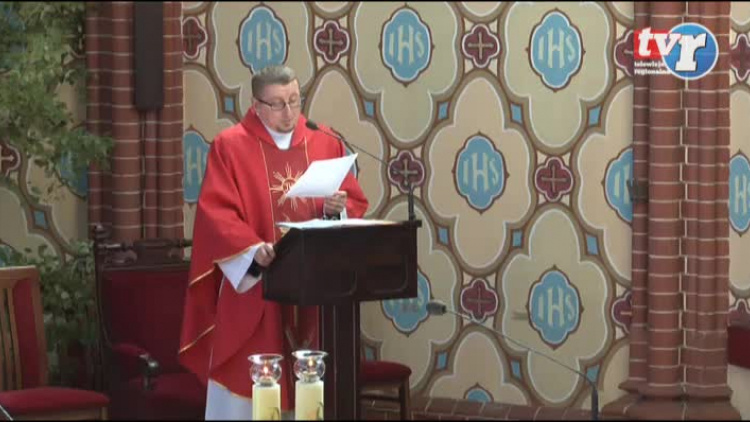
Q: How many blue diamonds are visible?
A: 13